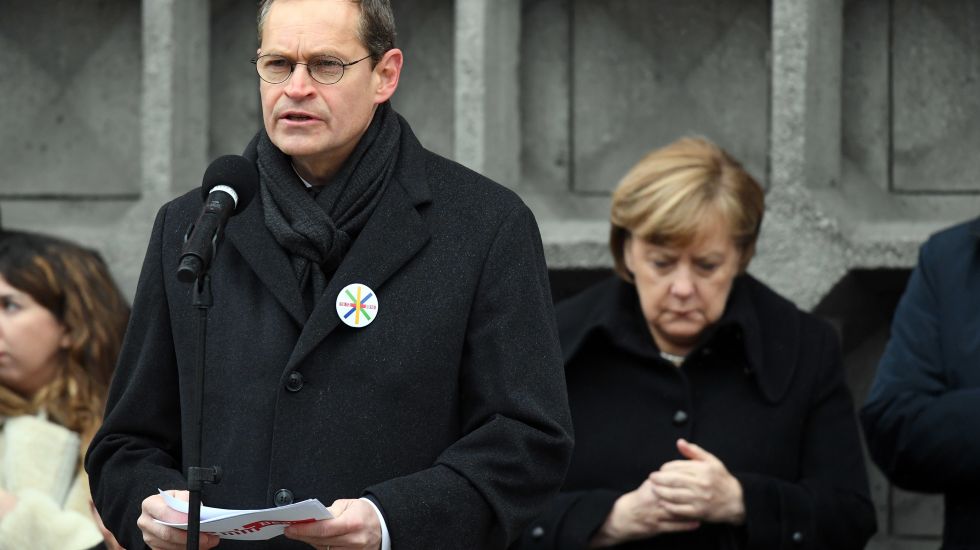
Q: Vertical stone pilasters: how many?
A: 3